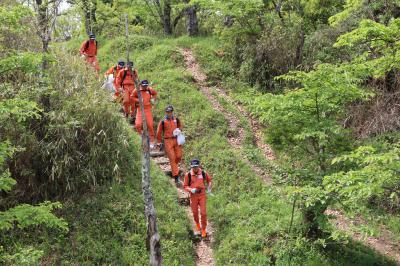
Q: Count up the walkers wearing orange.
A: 6